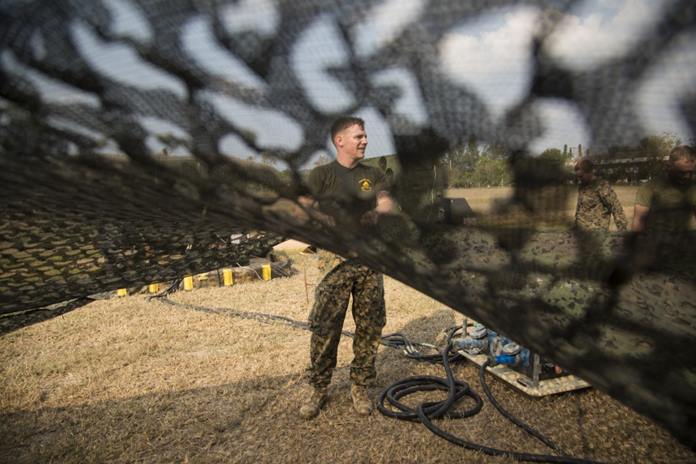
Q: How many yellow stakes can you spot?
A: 5